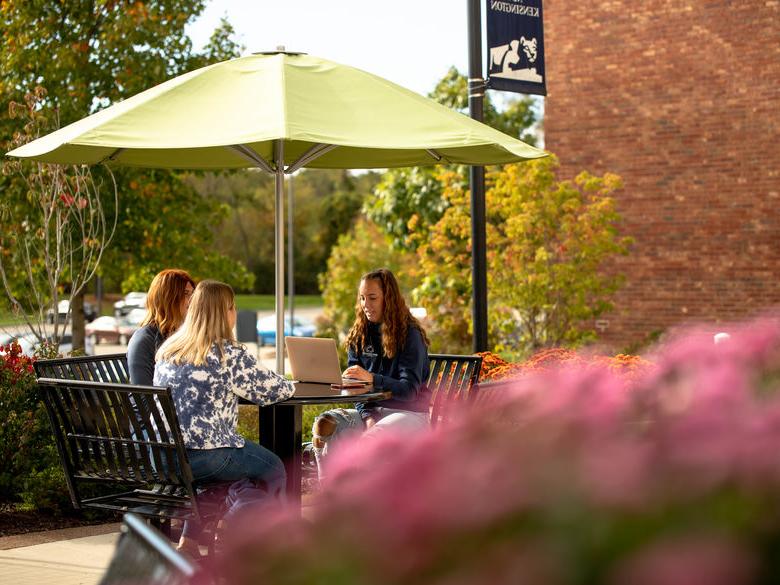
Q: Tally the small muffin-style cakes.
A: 0